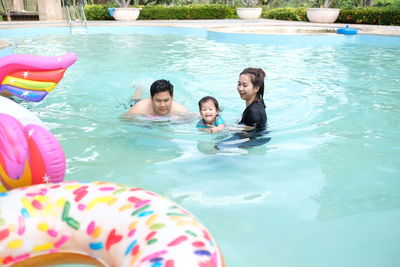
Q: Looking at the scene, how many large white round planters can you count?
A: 3